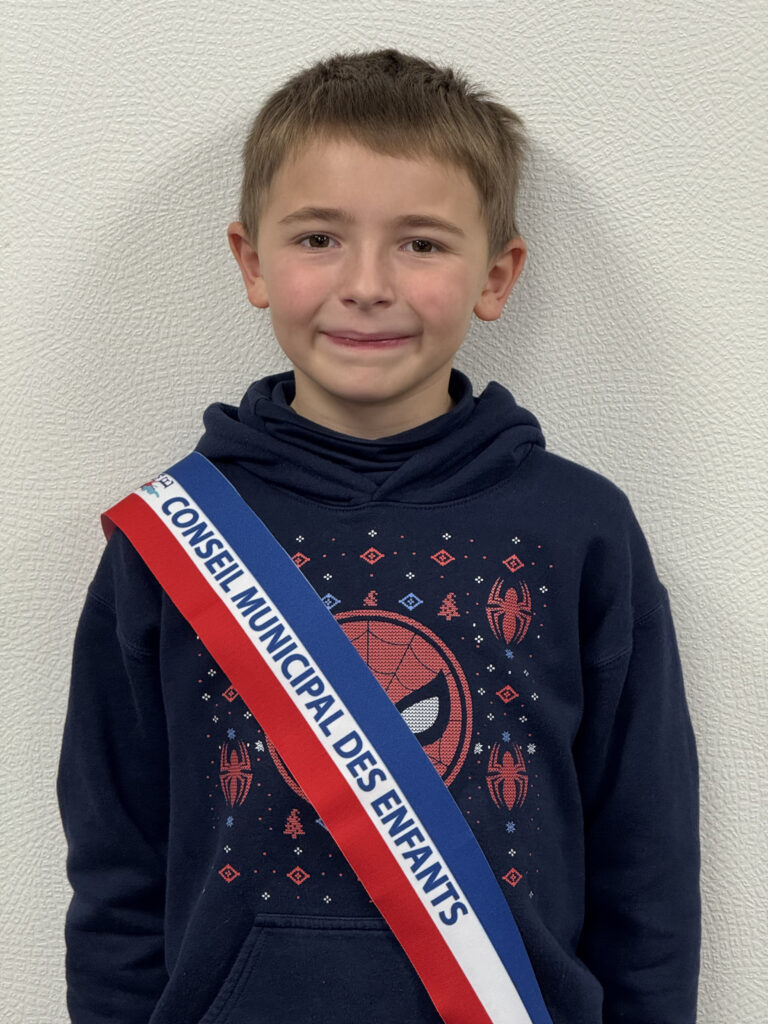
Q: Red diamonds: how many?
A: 9